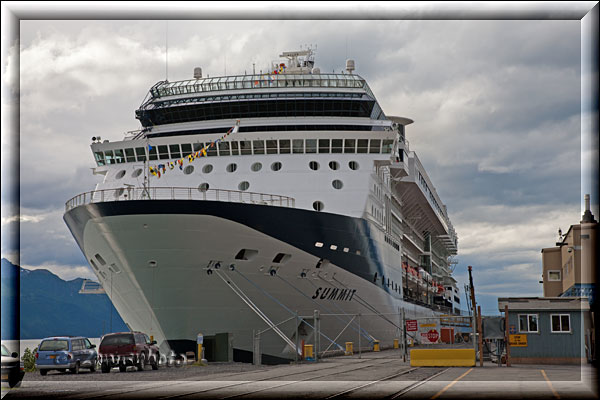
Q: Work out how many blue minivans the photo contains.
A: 1